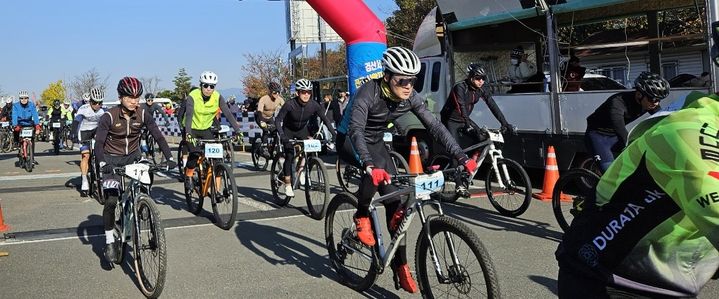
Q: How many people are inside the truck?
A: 2